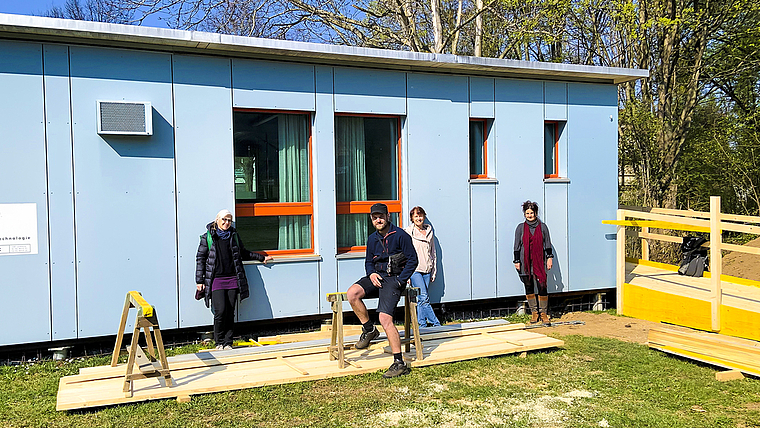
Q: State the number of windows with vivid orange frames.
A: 4